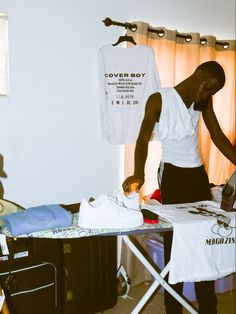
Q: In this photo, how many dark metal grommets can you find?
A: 5